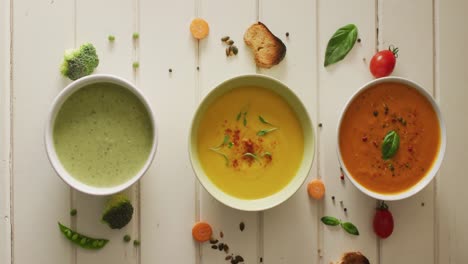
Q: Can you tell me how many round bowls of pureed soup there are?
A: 3